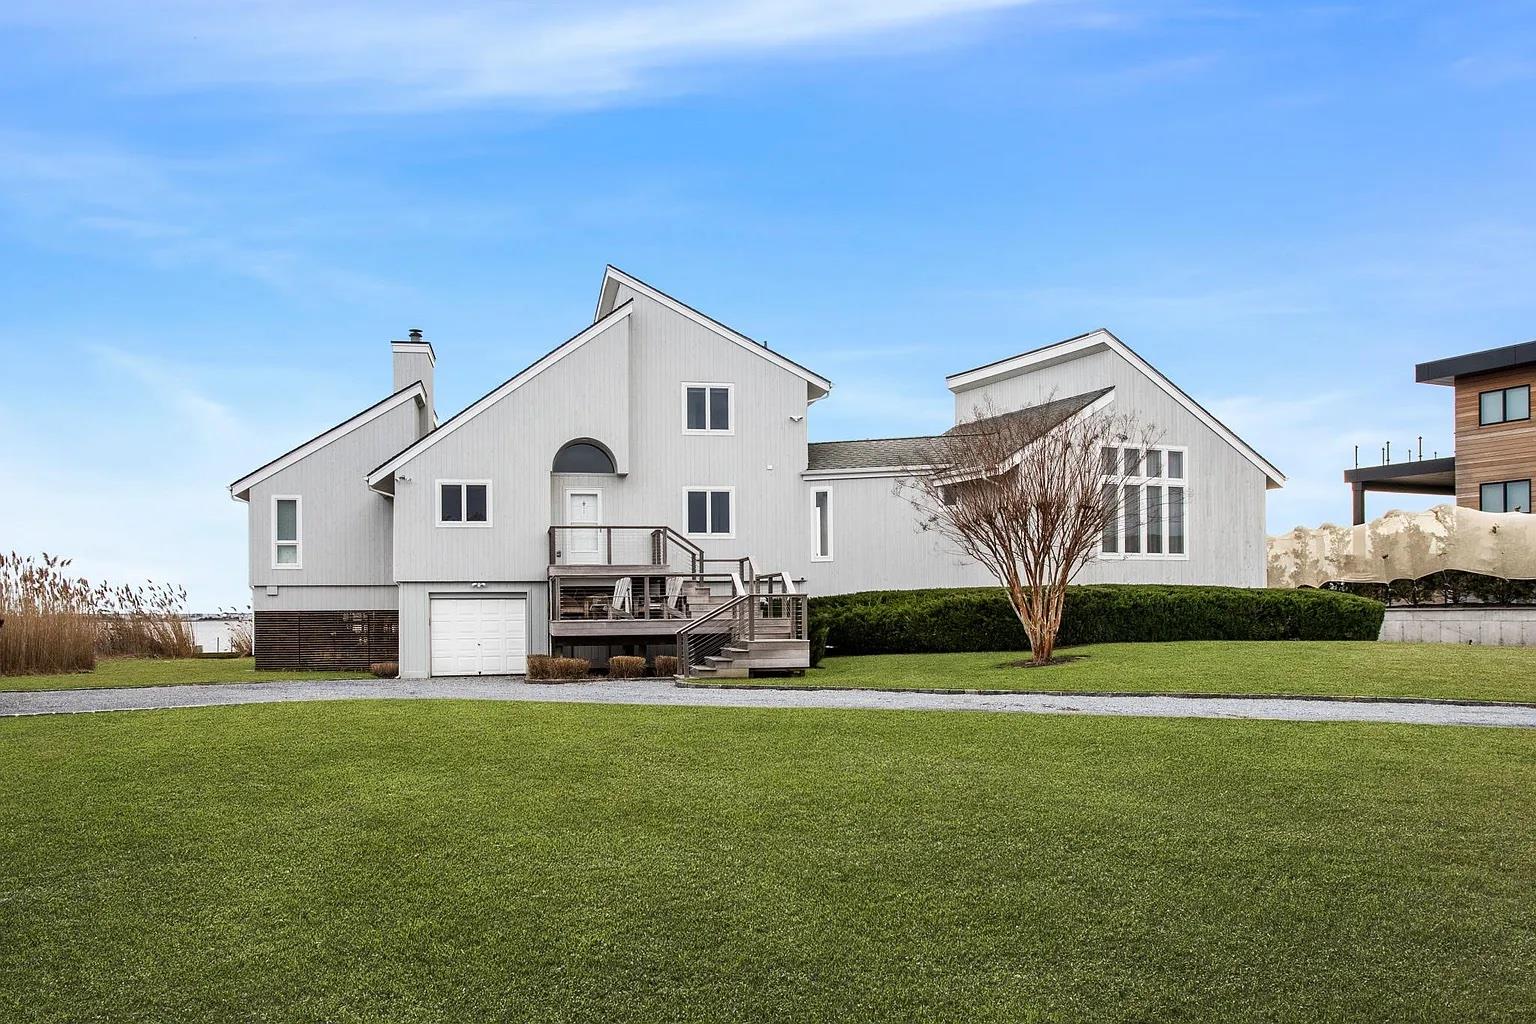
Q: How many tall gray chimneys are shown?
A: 1